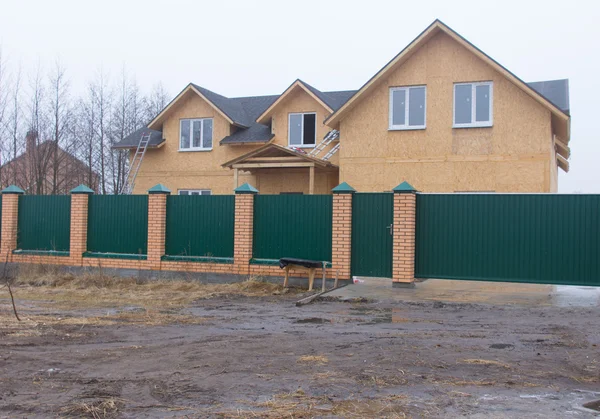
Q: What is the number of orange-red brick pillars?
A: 6